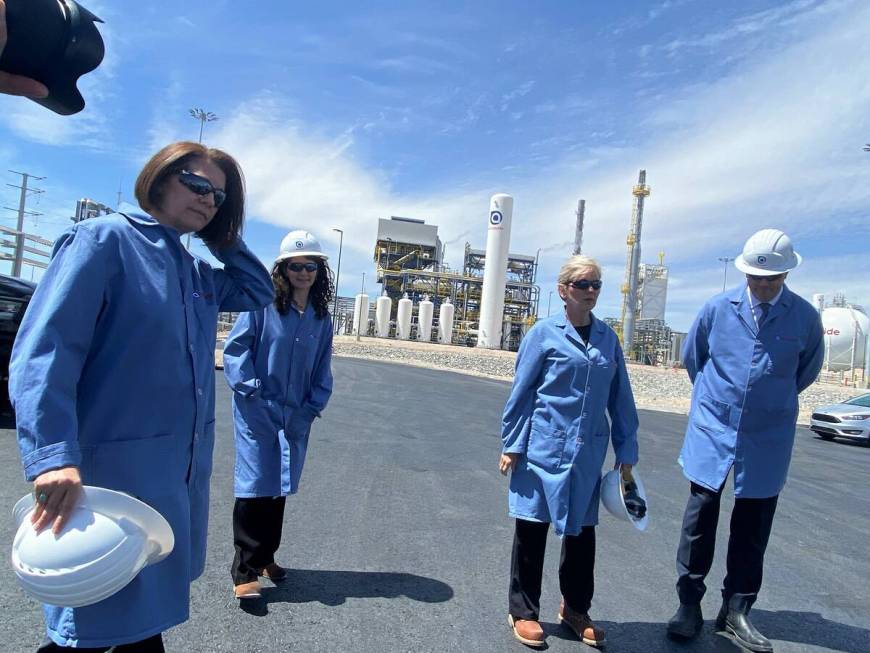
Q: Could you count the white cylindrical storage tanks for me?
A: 6